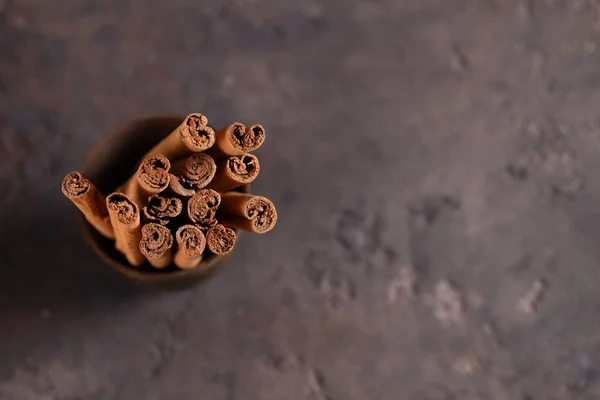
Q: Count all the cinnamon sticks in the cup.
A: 13